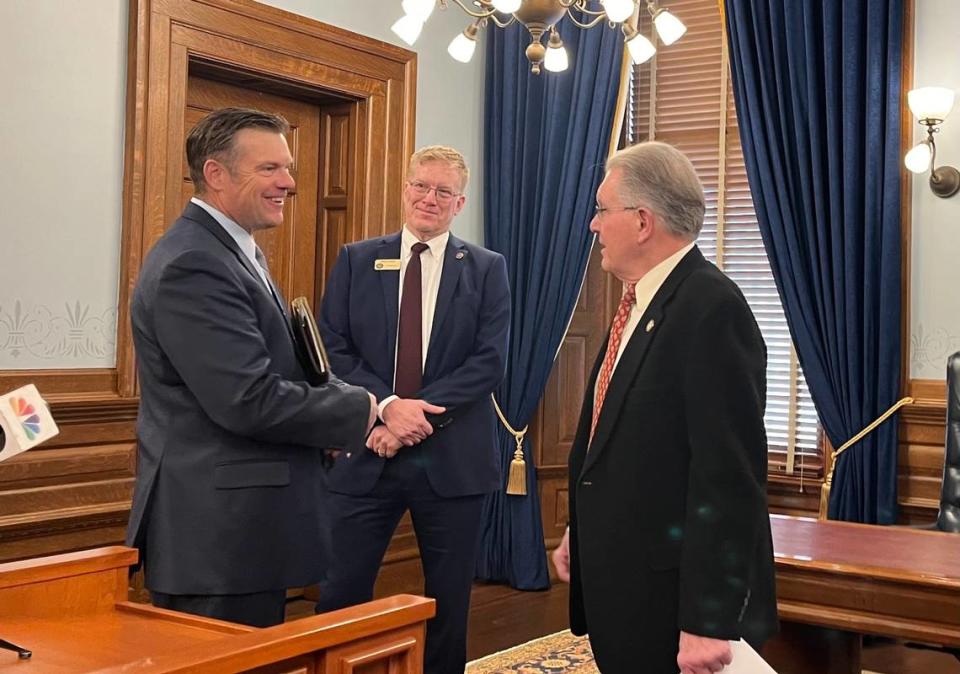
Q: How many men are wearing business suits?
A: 3